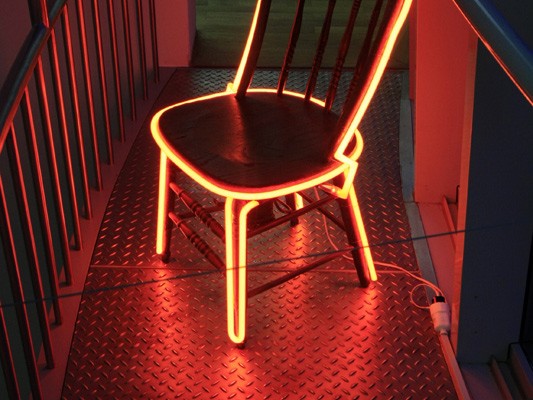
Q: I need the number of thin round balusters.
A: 13